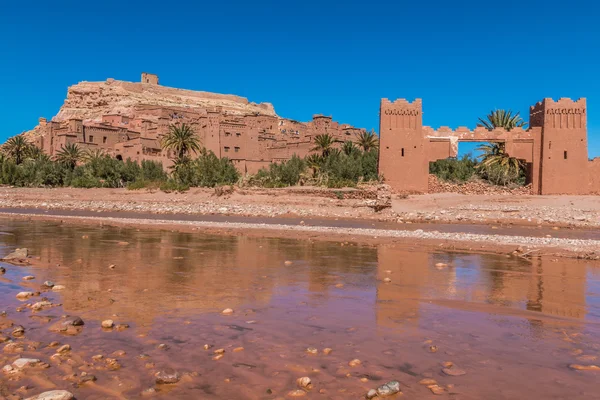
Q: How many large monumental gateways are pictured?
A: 1